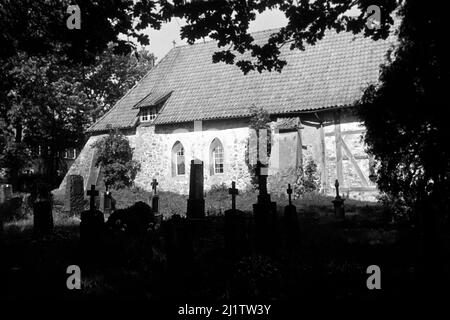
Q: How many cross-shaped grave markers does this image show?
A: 5